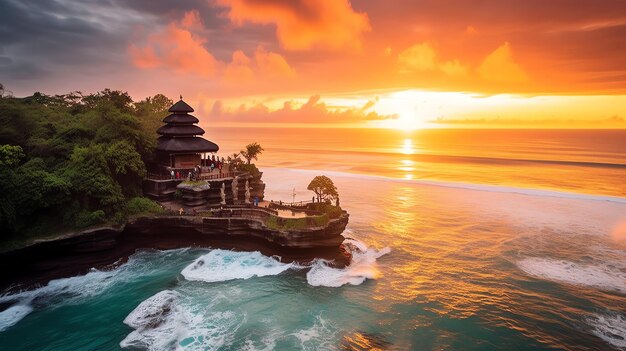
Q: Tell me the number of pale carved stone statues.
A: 3